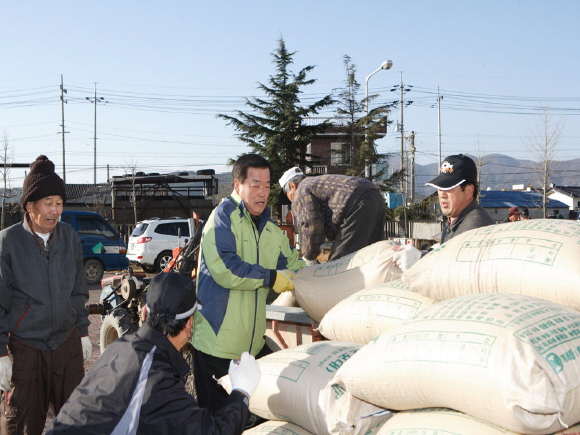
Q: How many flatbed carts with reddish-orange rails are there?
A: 1